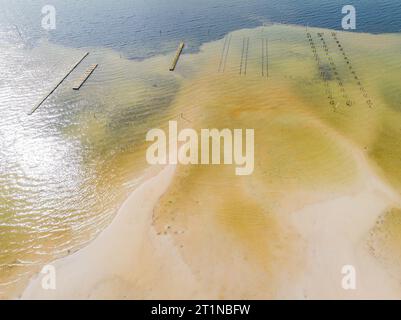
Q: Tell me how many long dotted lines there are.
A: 3